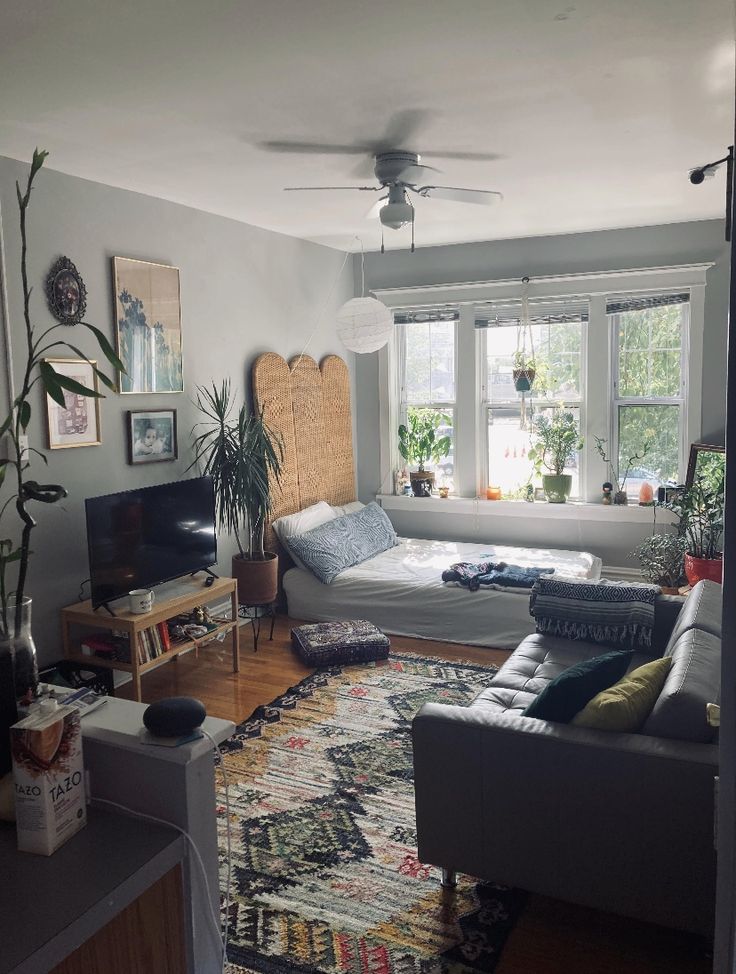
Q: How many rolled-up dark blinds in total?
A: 3